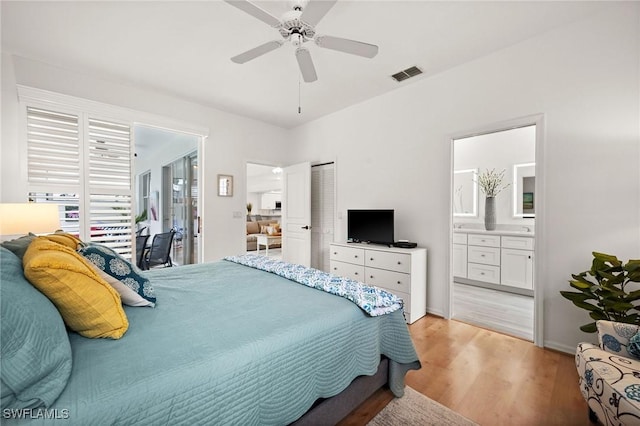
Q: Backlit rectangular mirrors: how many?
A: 2